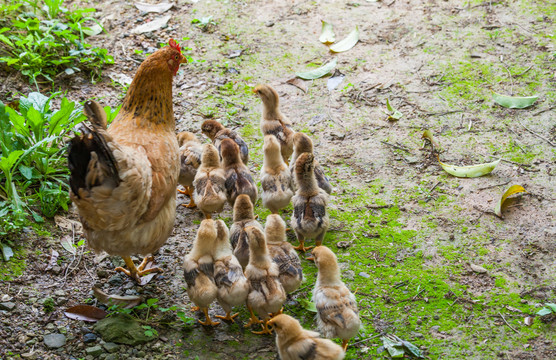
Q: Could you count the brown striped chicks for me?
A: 15